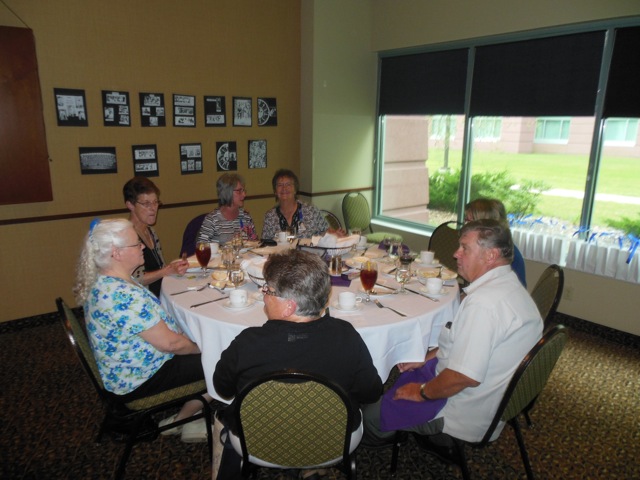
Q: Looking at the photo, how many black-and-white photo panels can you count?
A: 12